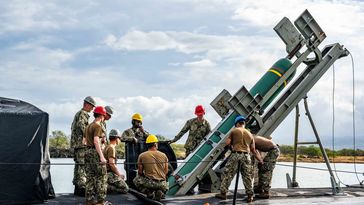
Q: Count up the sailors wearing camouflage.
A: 9